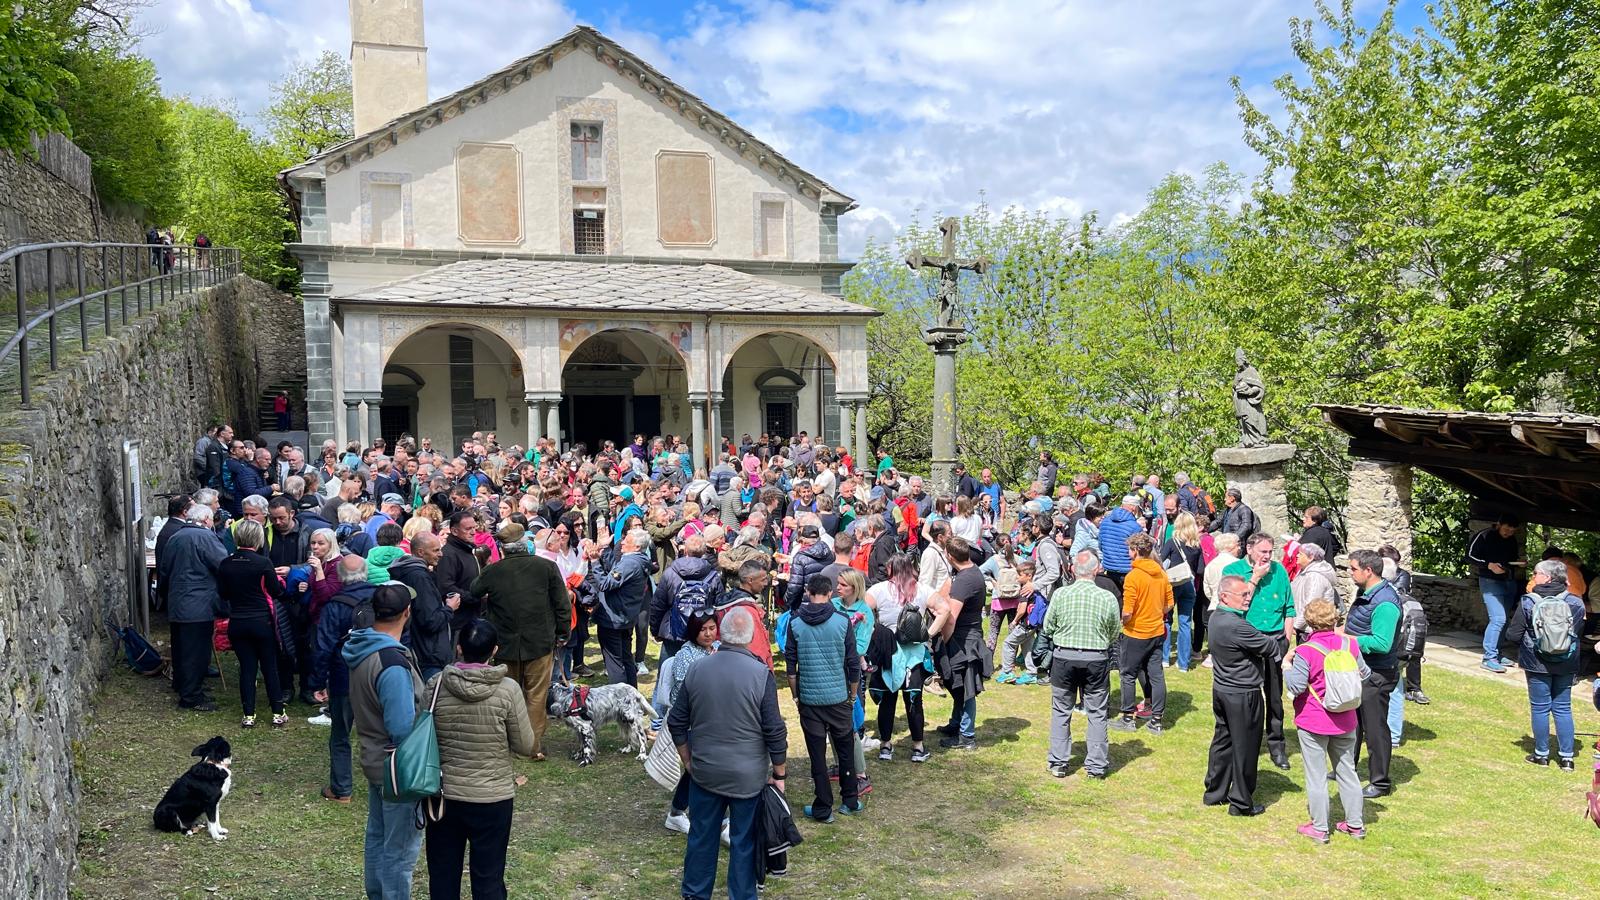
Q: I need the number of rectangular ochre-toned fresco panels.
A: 2